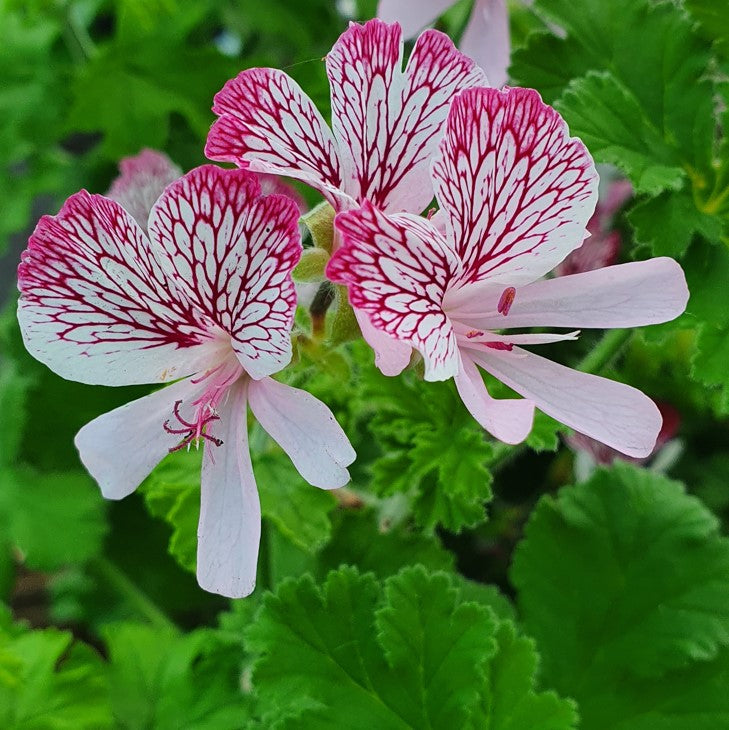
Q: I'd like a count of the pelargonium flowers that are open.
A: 3